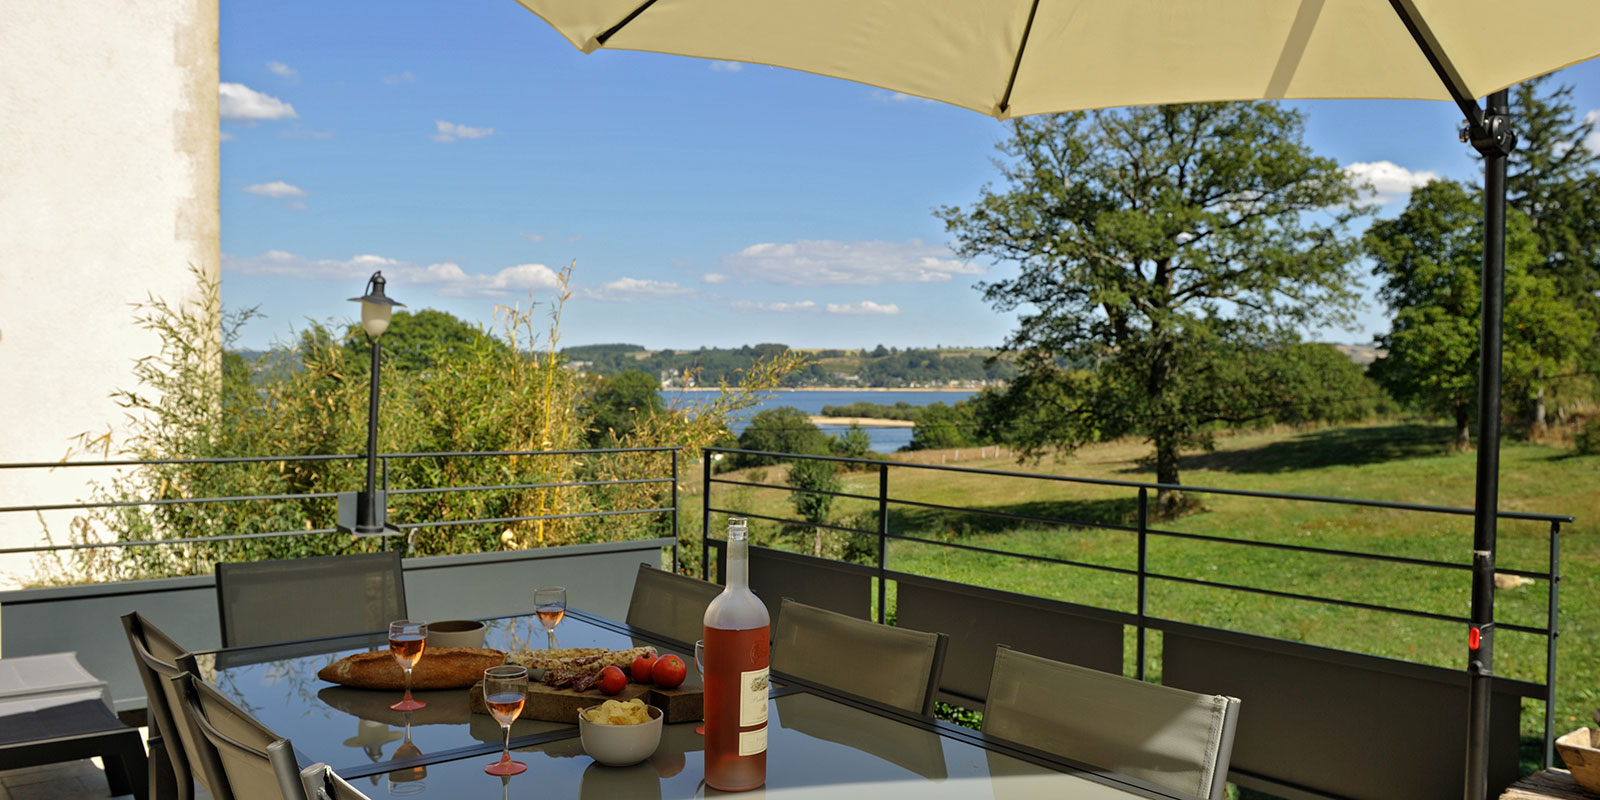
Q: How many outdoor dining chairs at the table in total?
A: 7